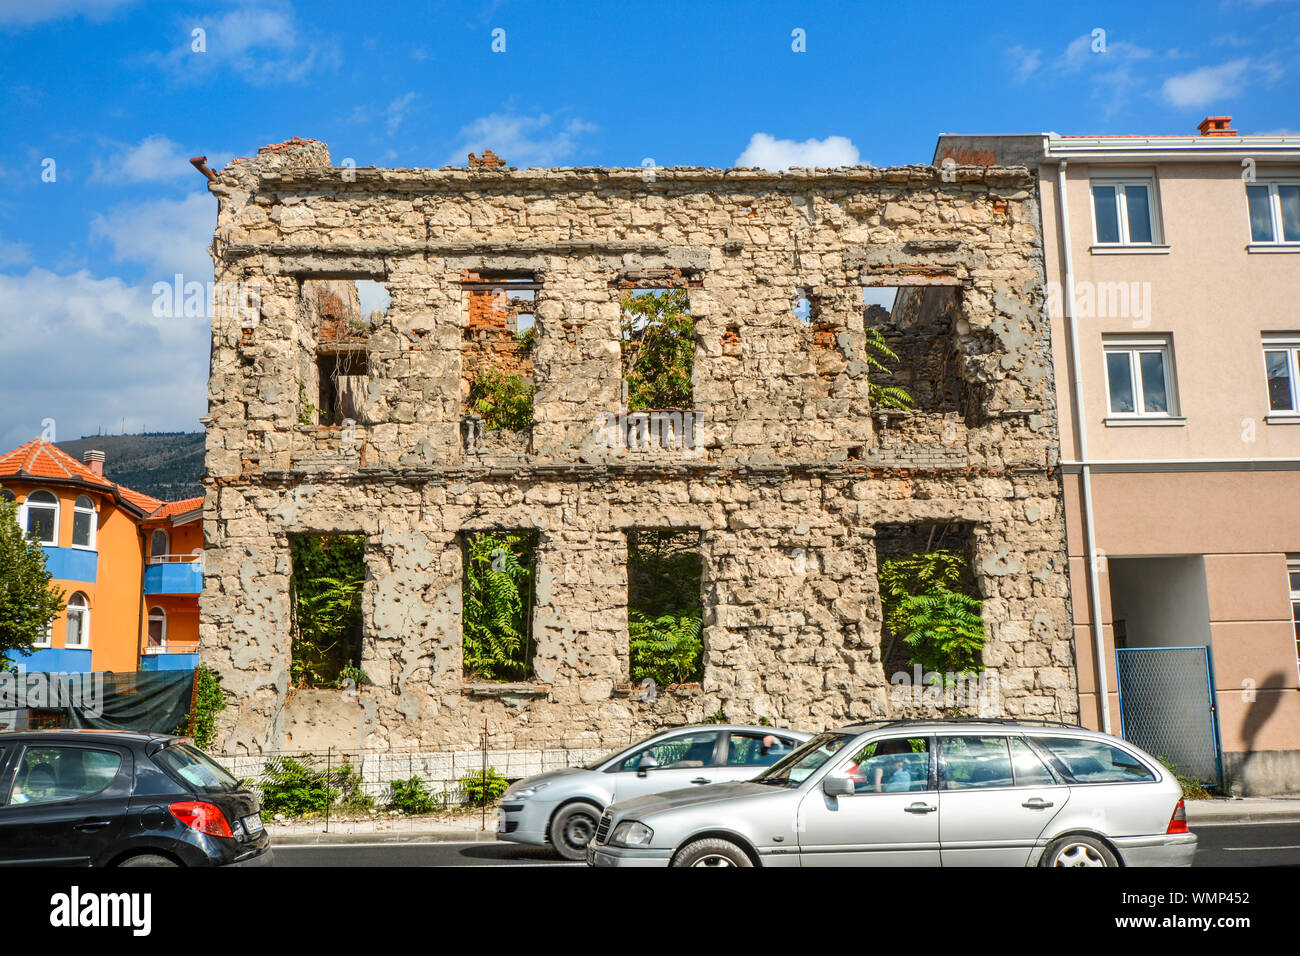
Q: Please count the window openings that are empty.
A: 8